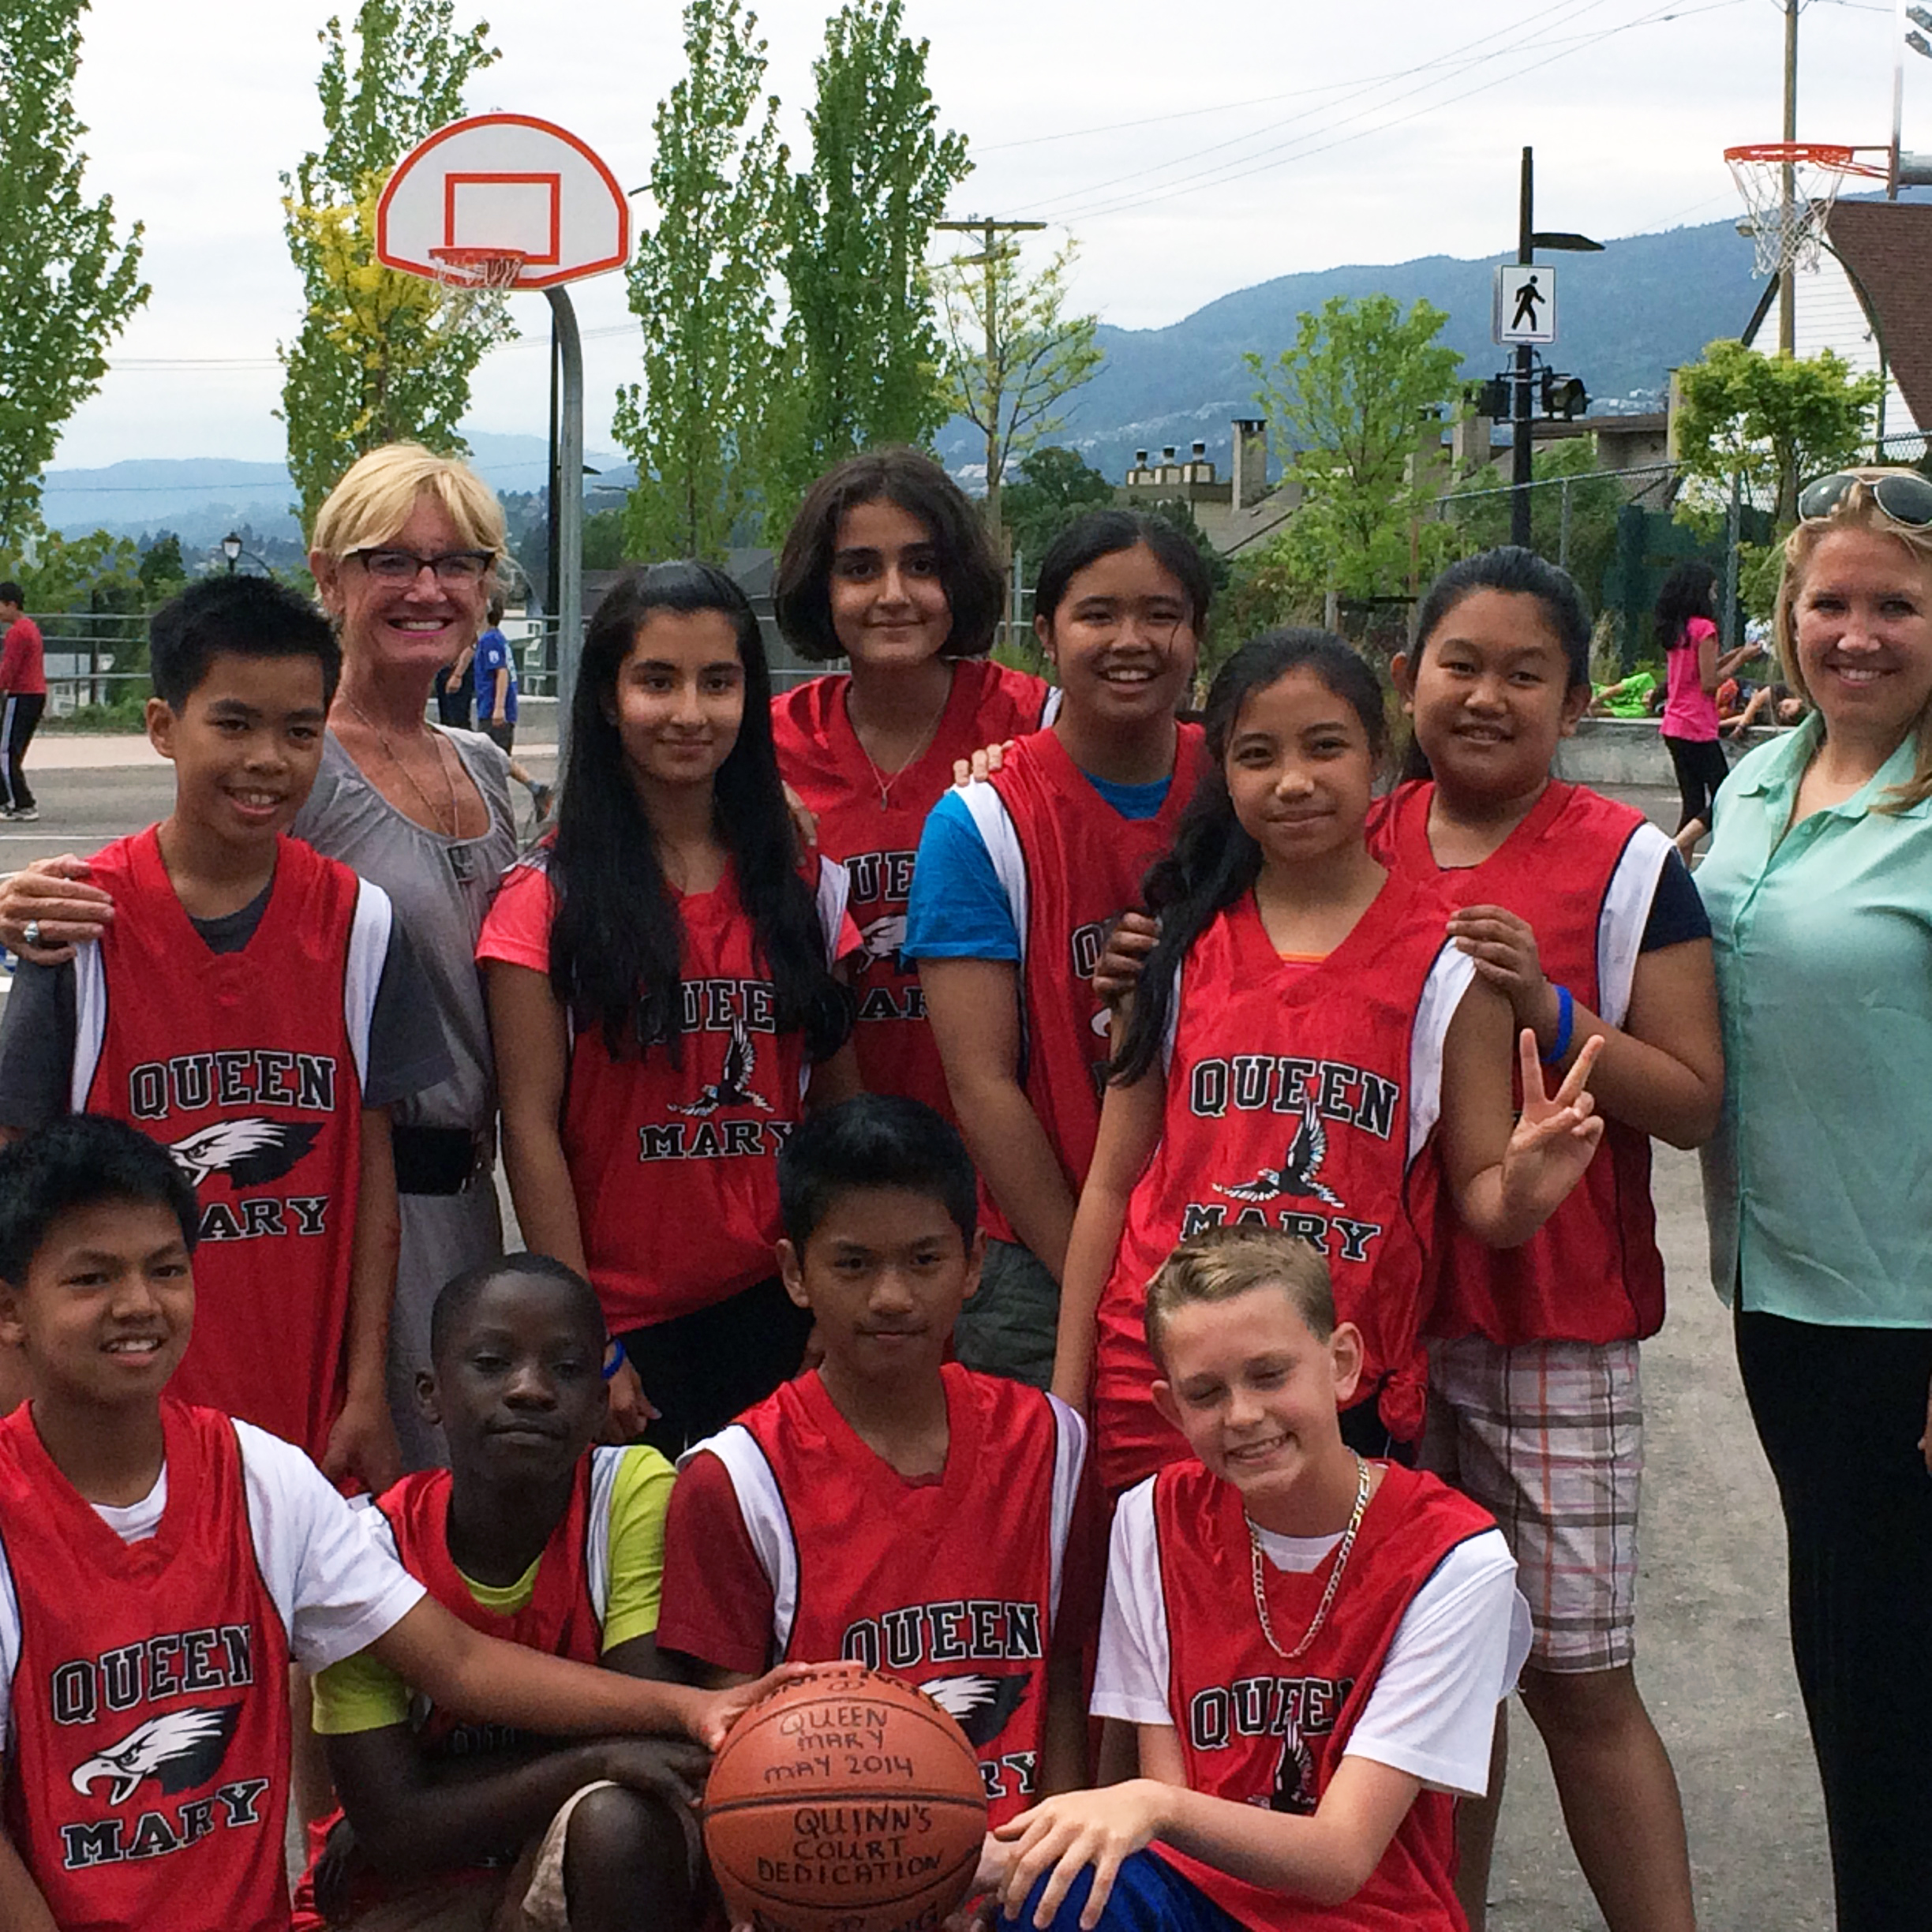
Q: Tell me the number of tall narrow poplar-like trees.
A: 4